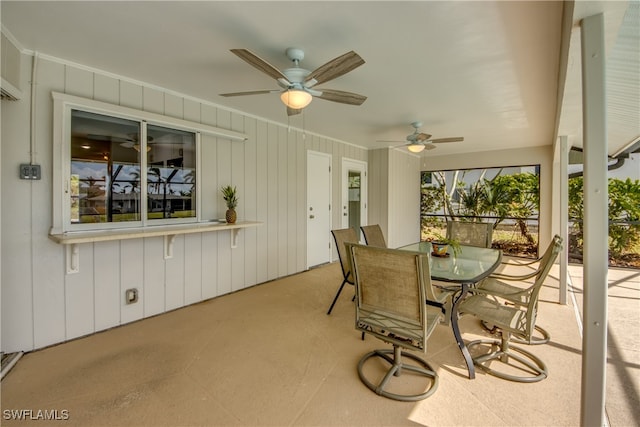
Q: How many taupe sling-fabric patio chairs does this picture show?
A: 6